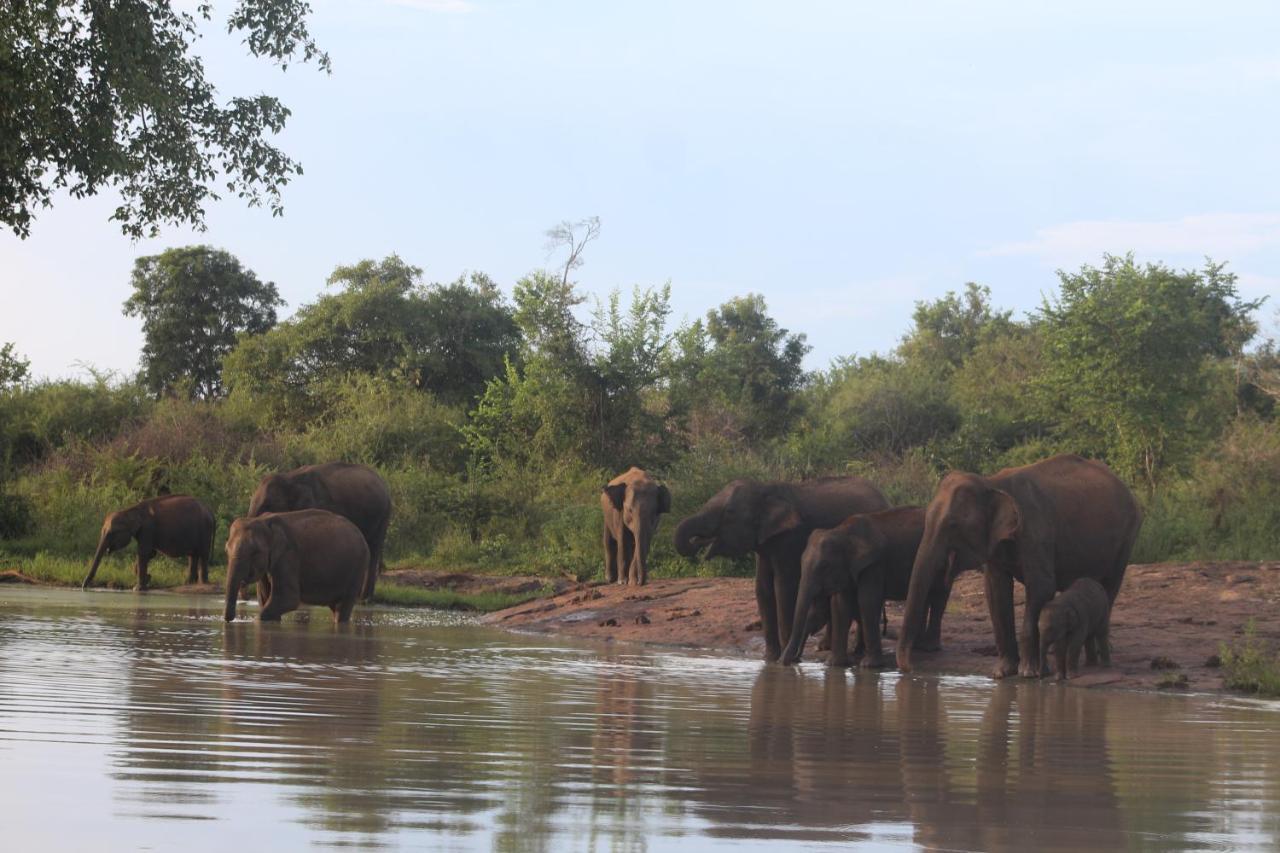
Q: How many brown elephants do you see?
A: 8